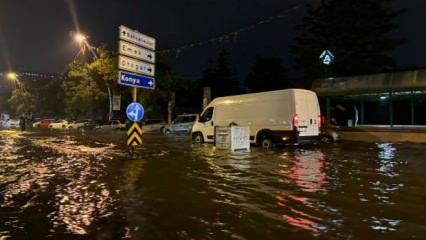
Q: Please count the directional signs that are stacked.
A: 4